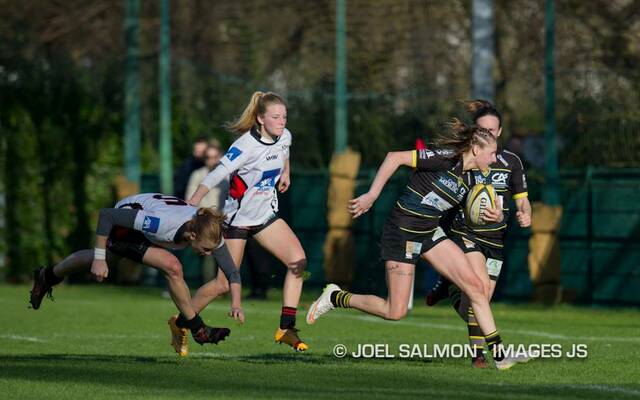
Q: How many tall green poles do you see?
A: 4